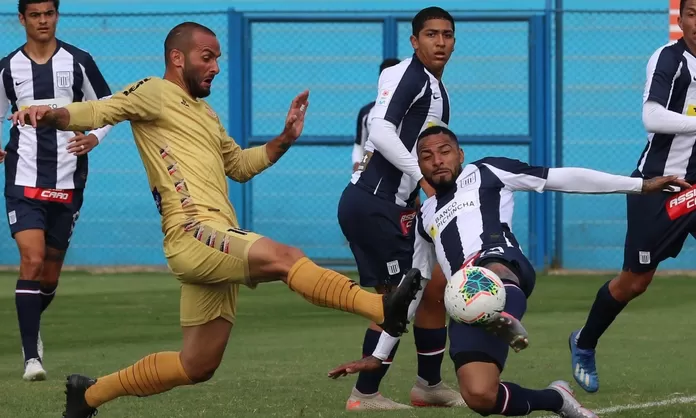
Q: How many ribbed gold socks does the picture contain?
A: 2